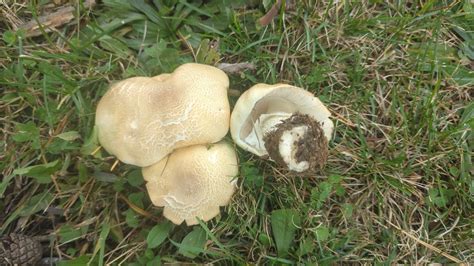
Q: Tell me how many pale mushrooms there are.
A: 3